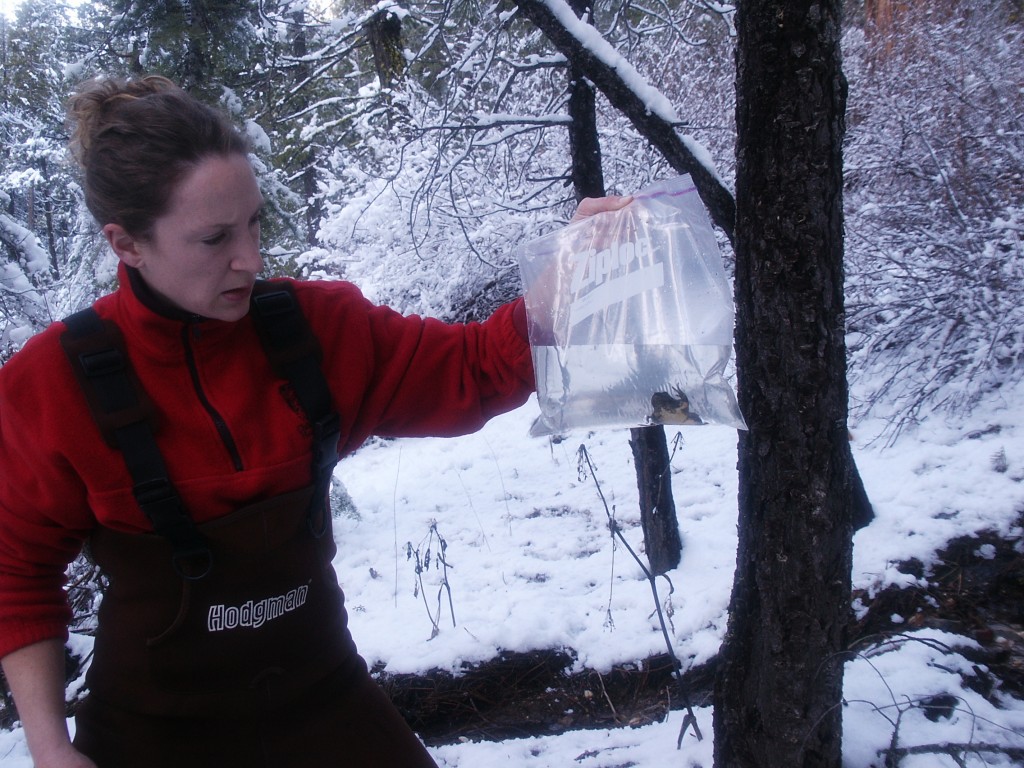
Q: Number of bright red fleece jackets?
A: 1